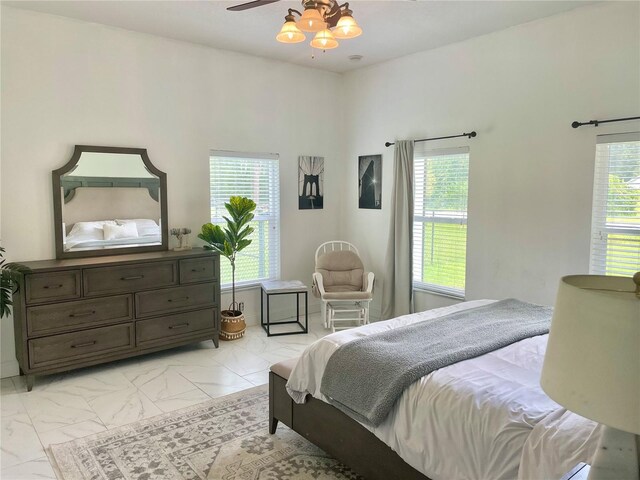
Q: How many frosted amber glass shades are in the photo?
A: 4